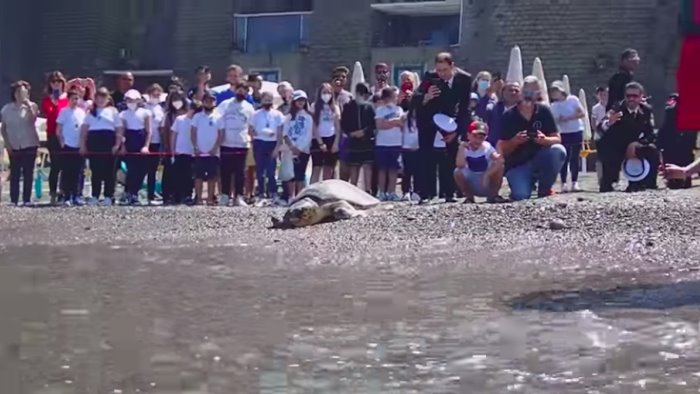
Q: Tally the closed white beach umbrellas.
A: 5